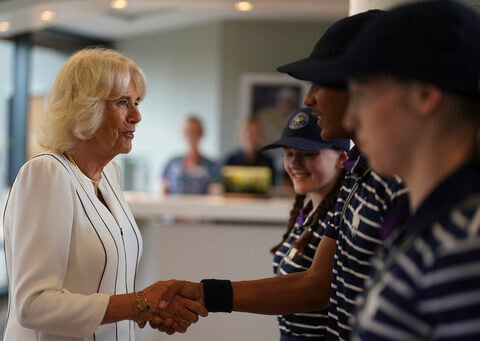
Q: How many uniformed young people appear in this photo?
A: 3